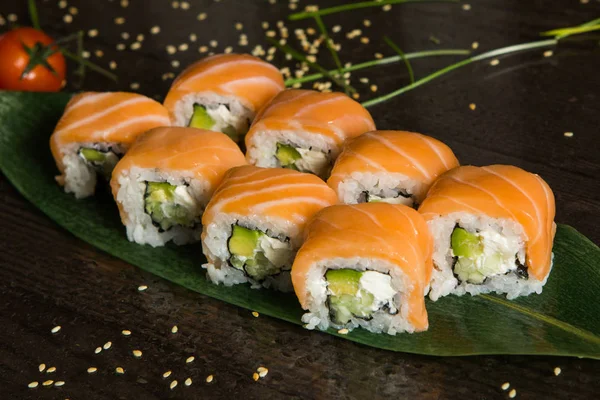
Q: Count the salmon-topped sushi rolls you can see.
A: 8